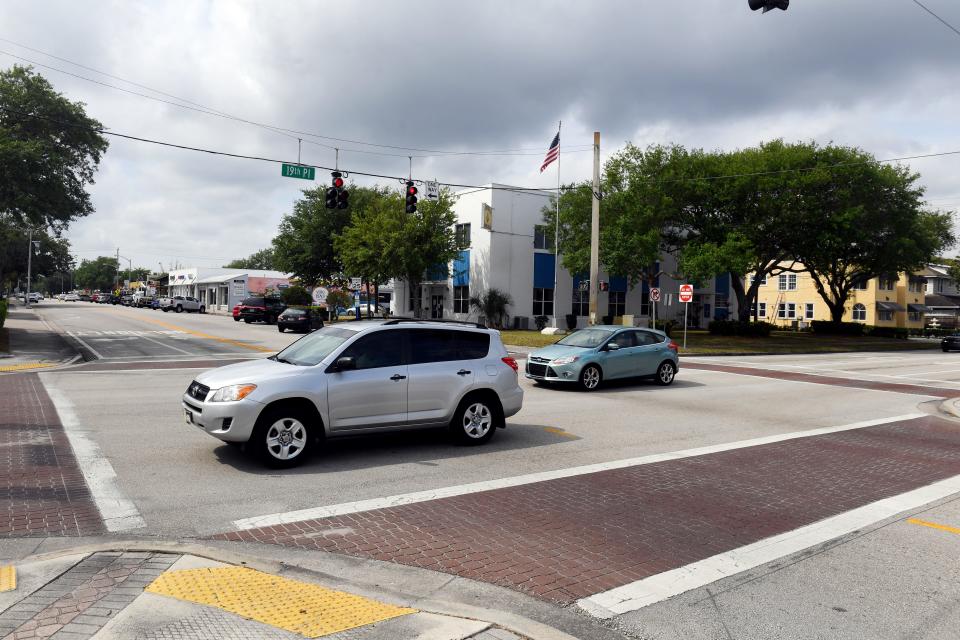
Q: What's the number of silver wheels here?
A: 4